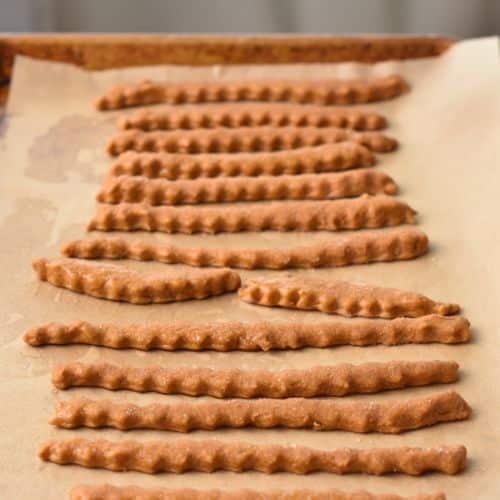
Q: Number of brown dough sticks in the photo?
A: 14